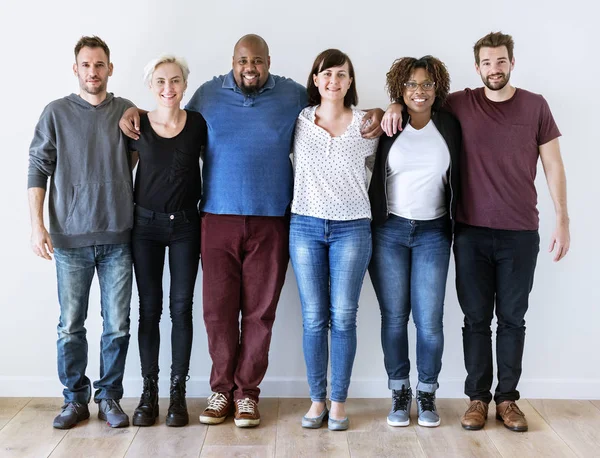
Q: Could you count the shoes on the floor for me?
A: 12